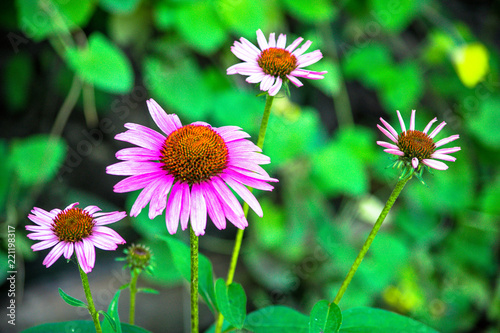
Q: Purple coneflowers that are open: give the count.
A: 4